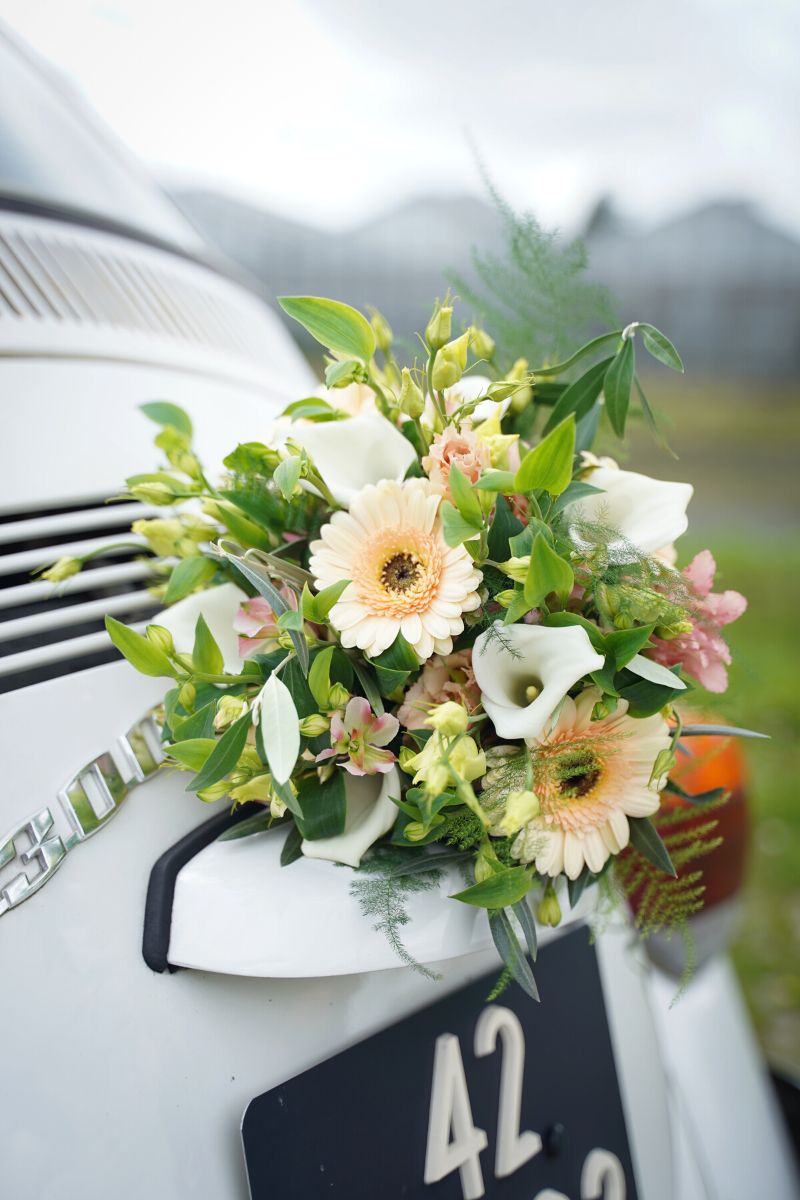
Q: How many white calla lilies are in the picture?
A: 5